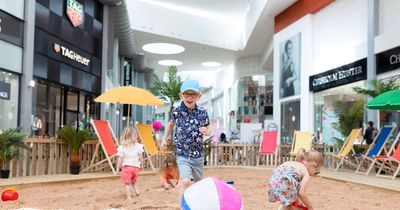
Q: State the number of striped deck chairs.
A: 0